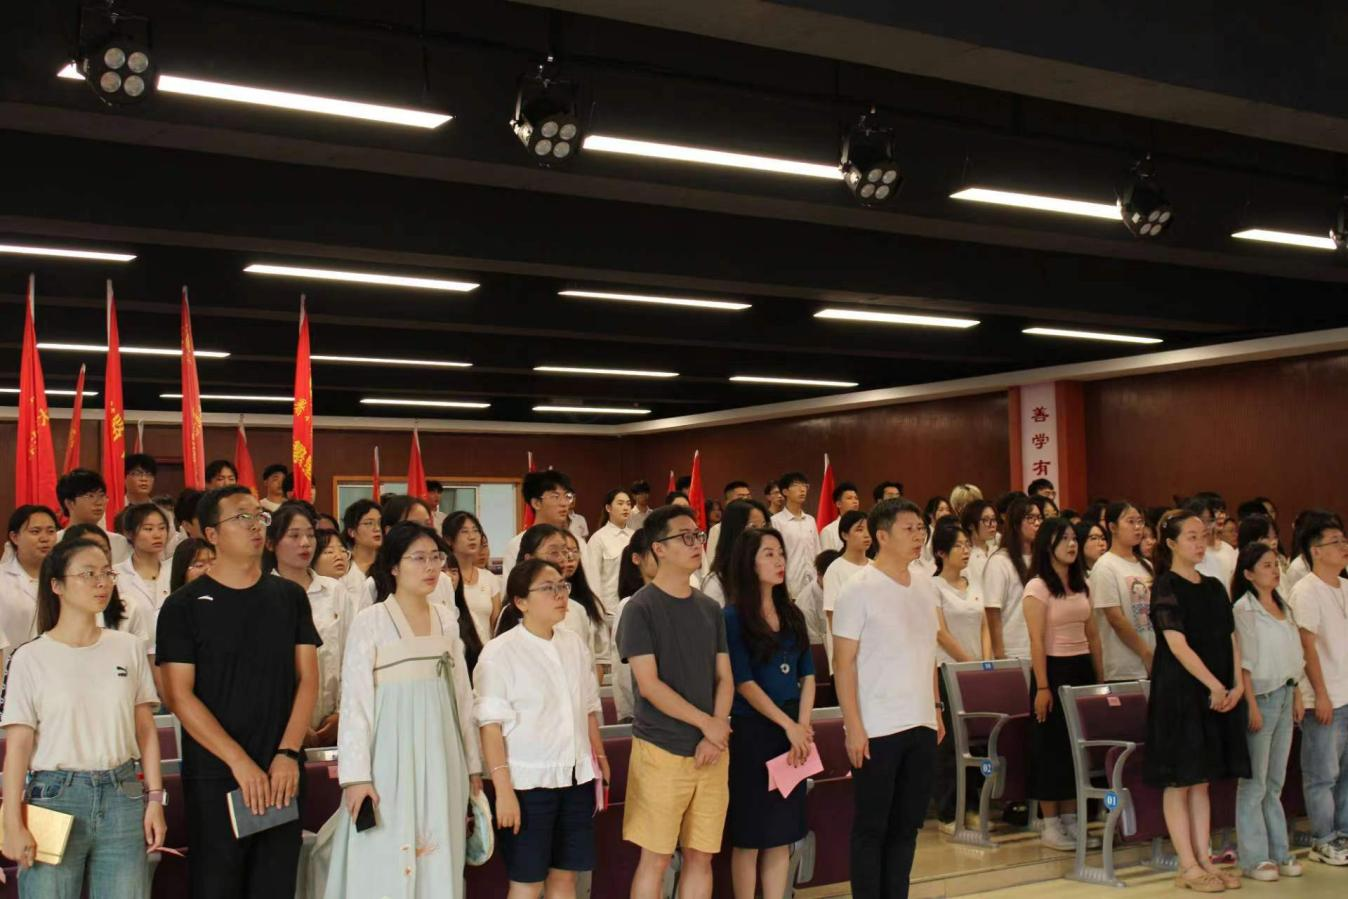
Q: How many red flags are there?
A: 13